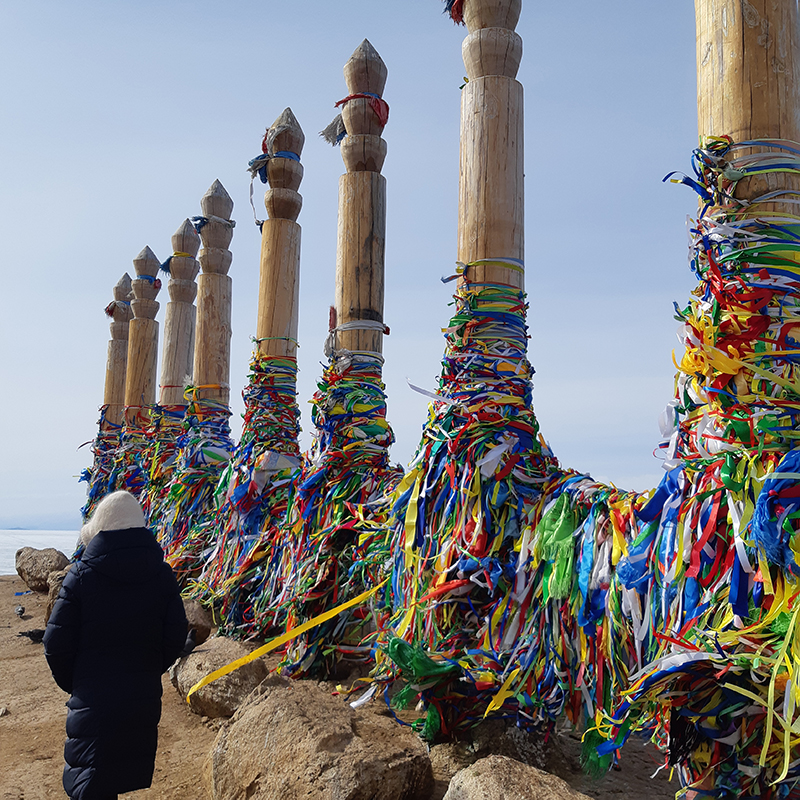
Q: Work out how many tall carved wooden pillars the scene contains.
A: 8